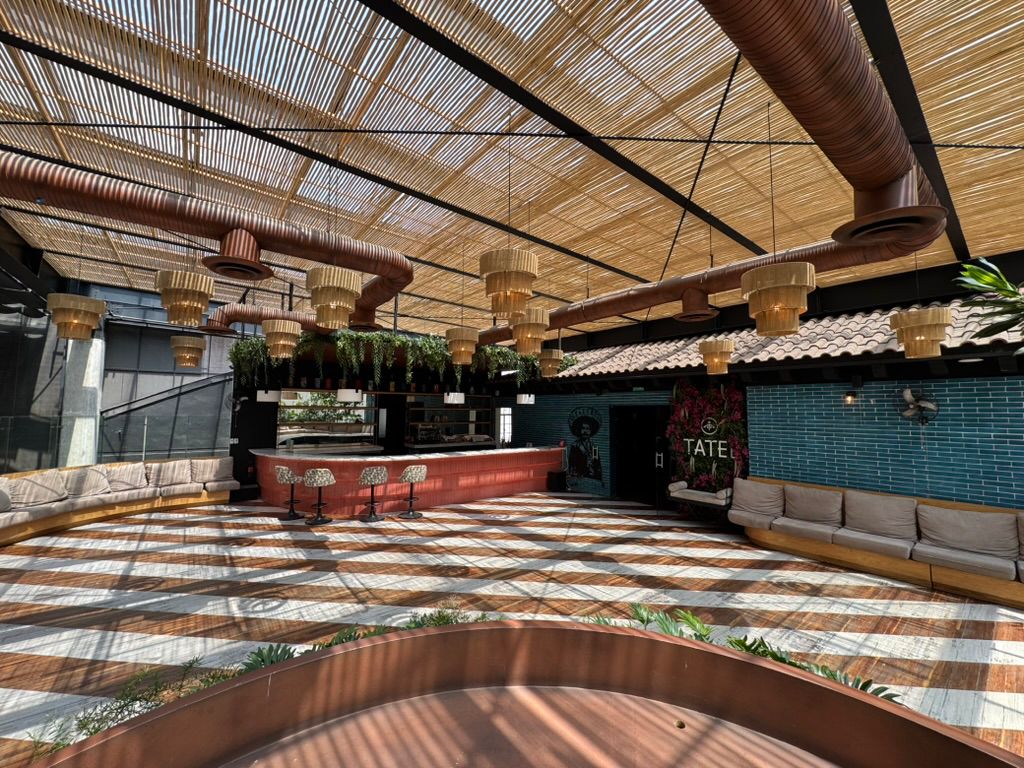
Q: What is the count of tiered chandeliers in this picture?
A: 12